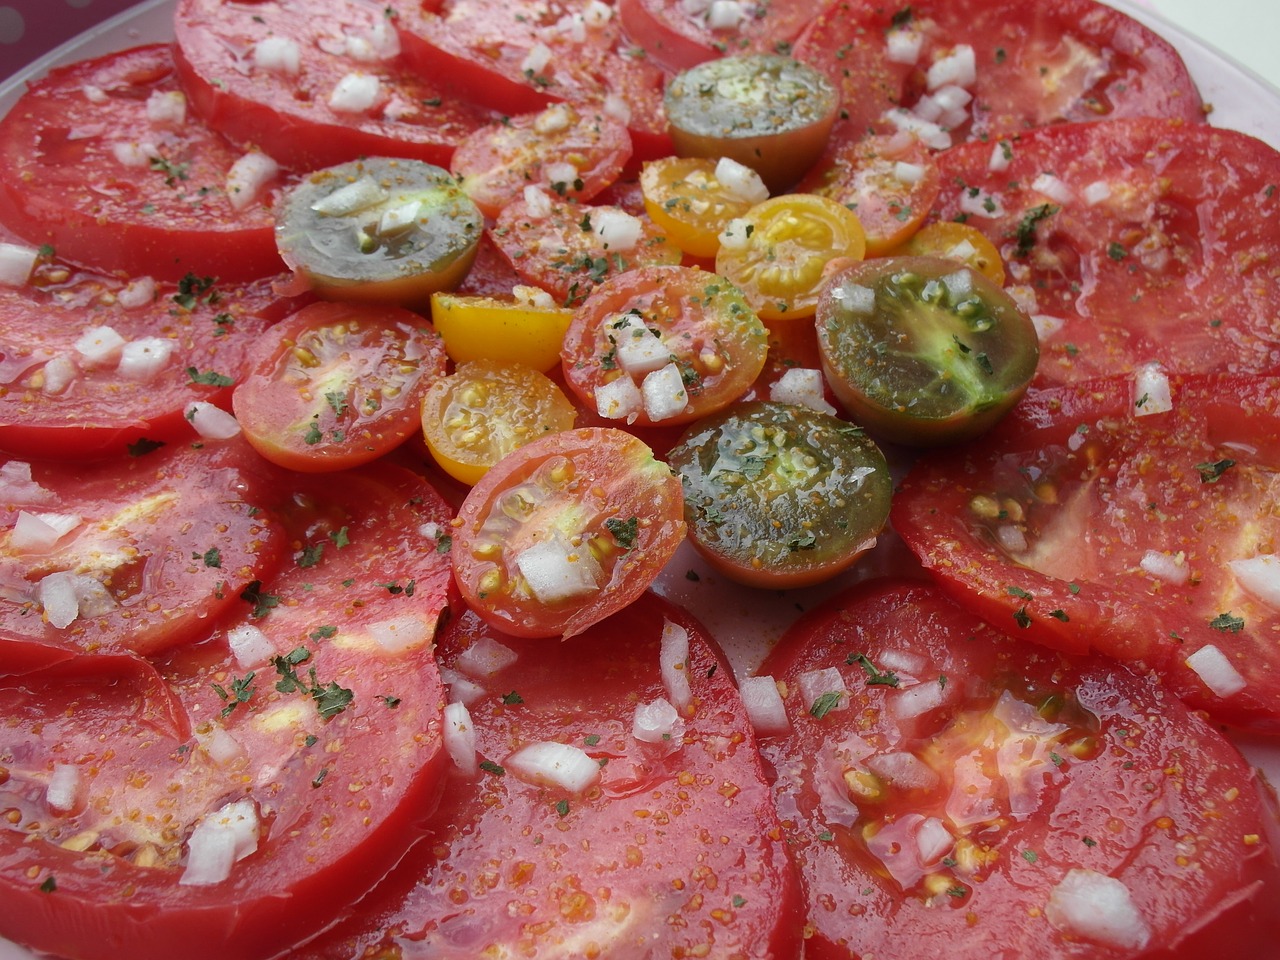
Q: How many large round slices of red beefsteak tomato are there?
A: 12